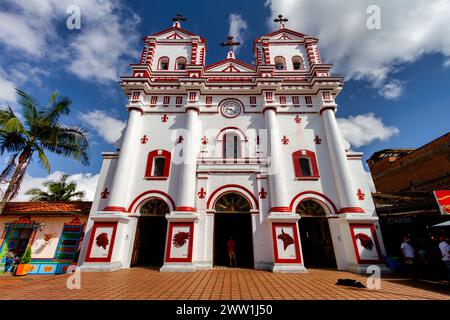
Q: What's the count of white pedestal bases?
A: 4